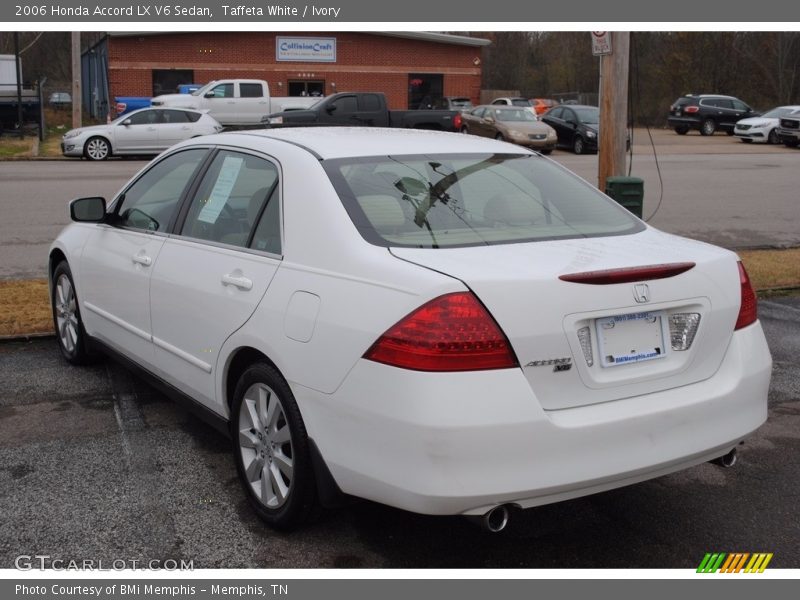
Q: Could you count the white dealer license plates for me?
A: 1